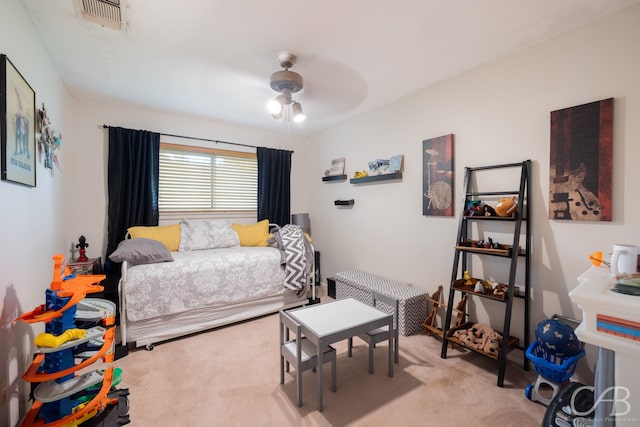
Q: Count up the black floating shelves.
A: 3